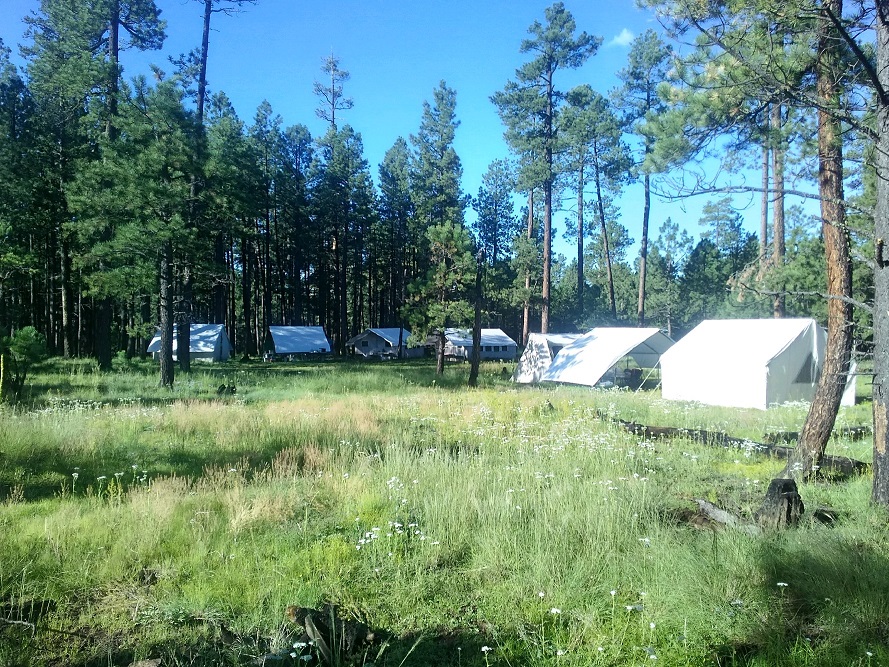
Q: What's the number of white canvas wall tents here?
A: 7